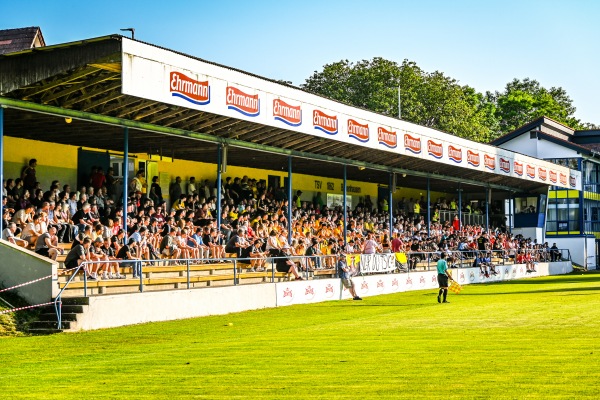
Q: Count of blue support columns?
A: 10